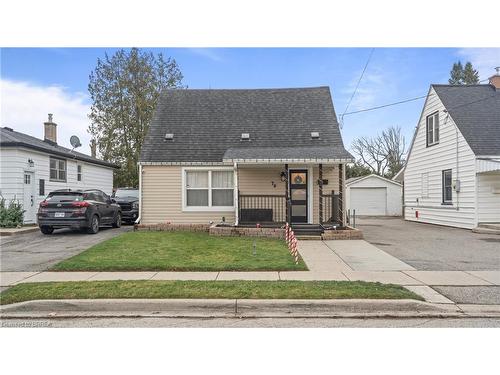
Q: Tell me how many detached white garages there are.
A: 1